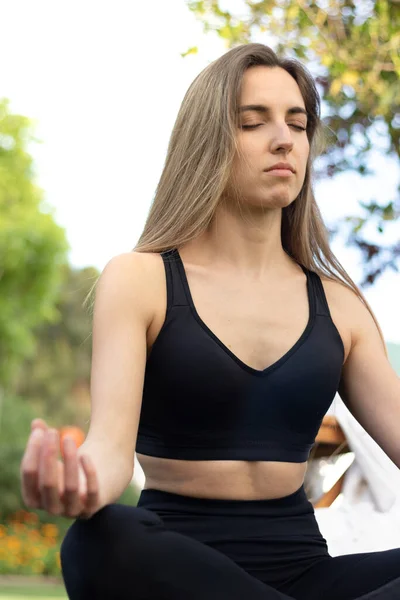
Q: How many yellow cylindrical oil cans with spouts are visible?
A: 0